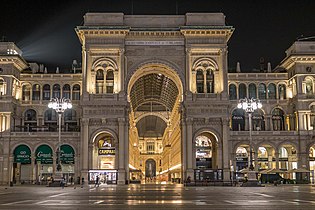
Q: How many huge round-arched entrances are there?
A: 1